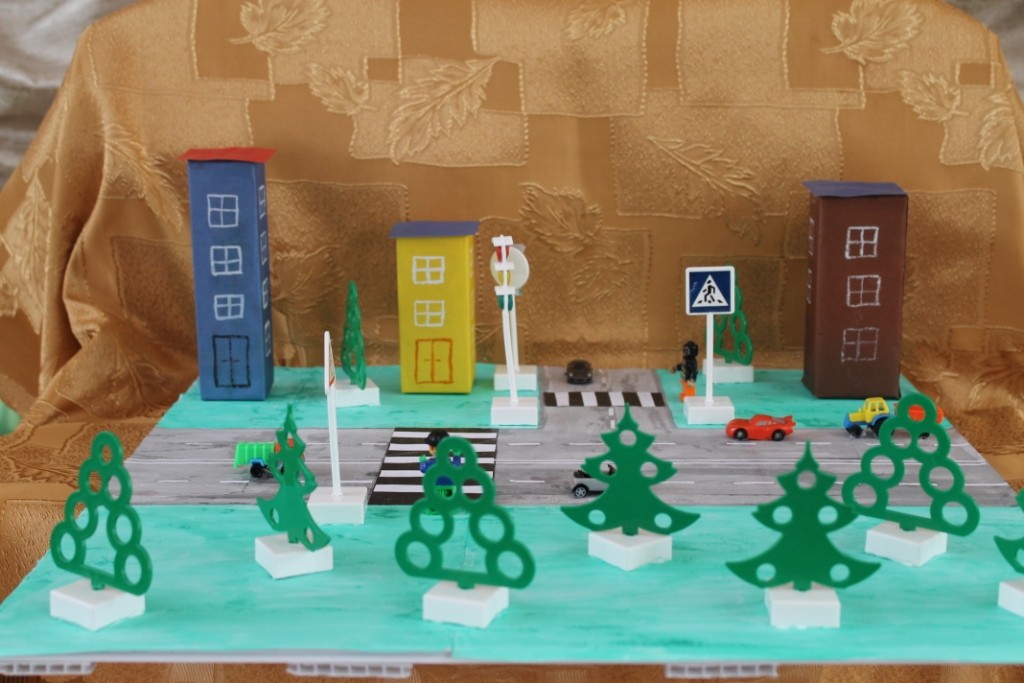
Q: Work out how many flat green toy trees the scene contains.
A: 9